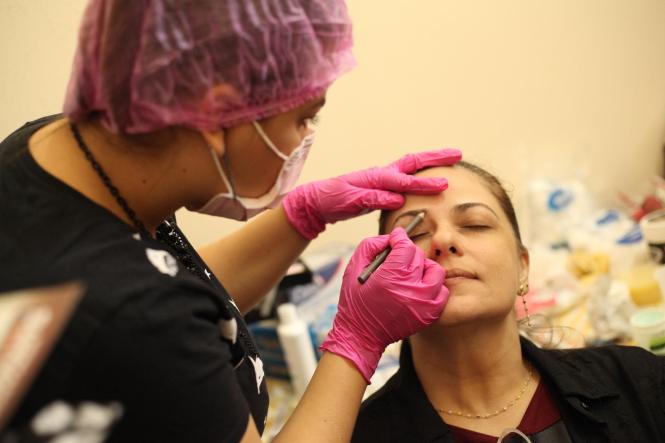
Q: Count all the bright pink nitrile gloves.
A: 2